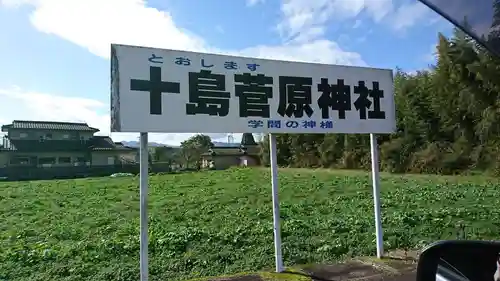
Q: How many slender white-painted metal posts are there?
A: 3